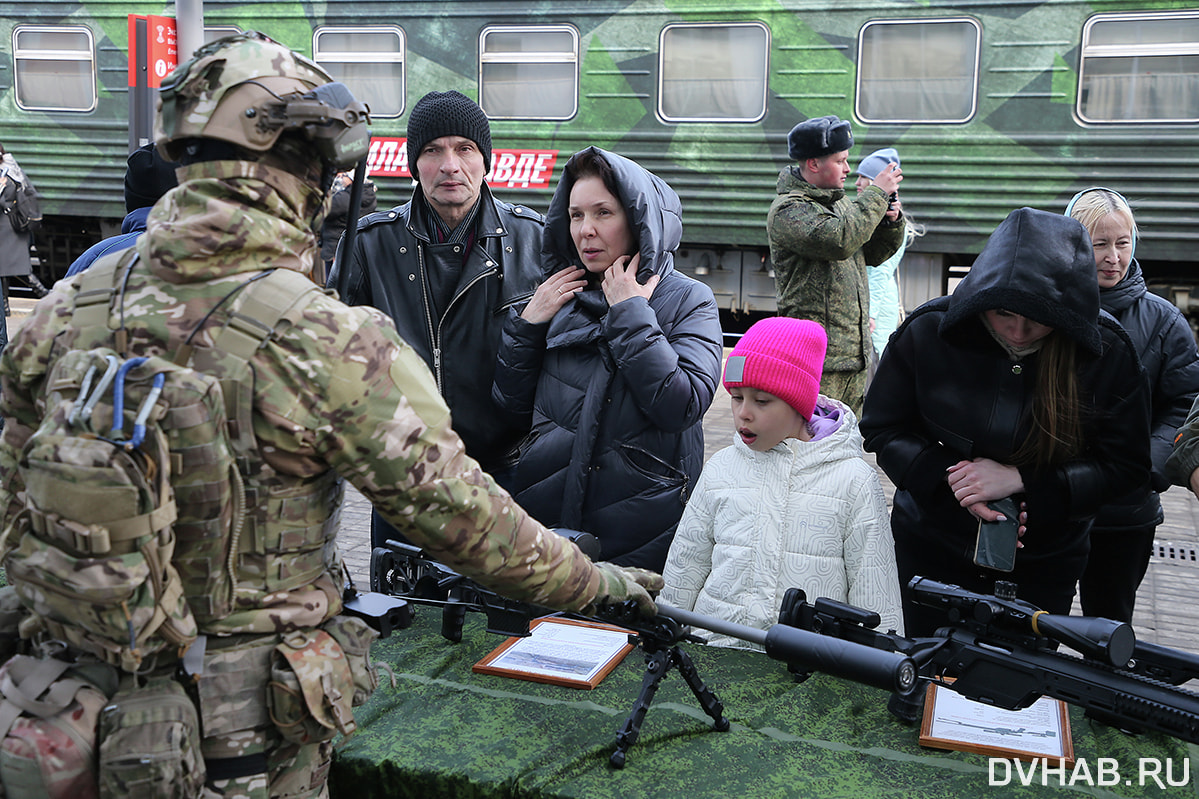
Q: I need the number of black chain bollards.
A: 0